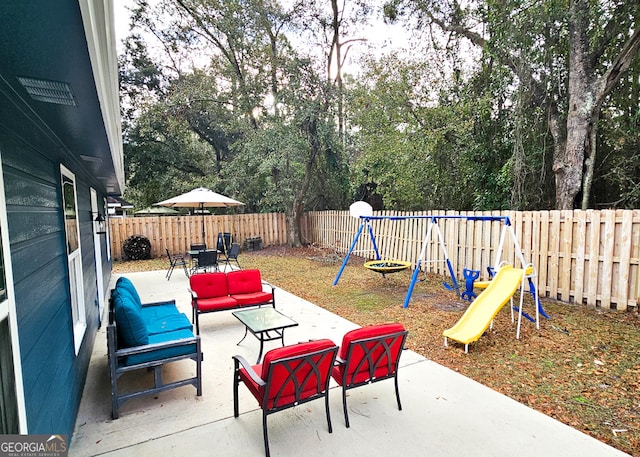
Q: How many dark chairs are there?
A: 4